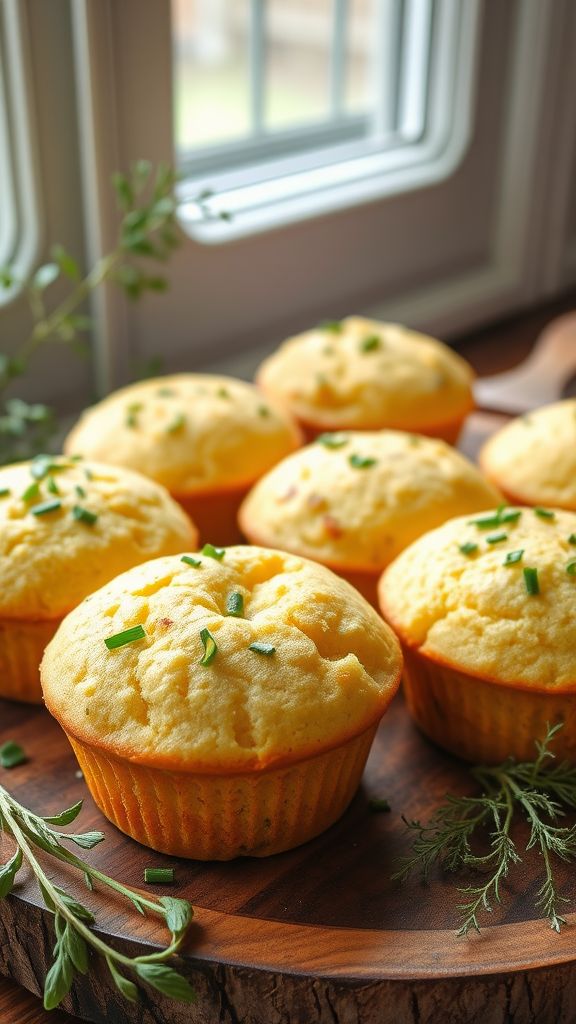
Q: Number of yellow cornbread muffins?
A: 7